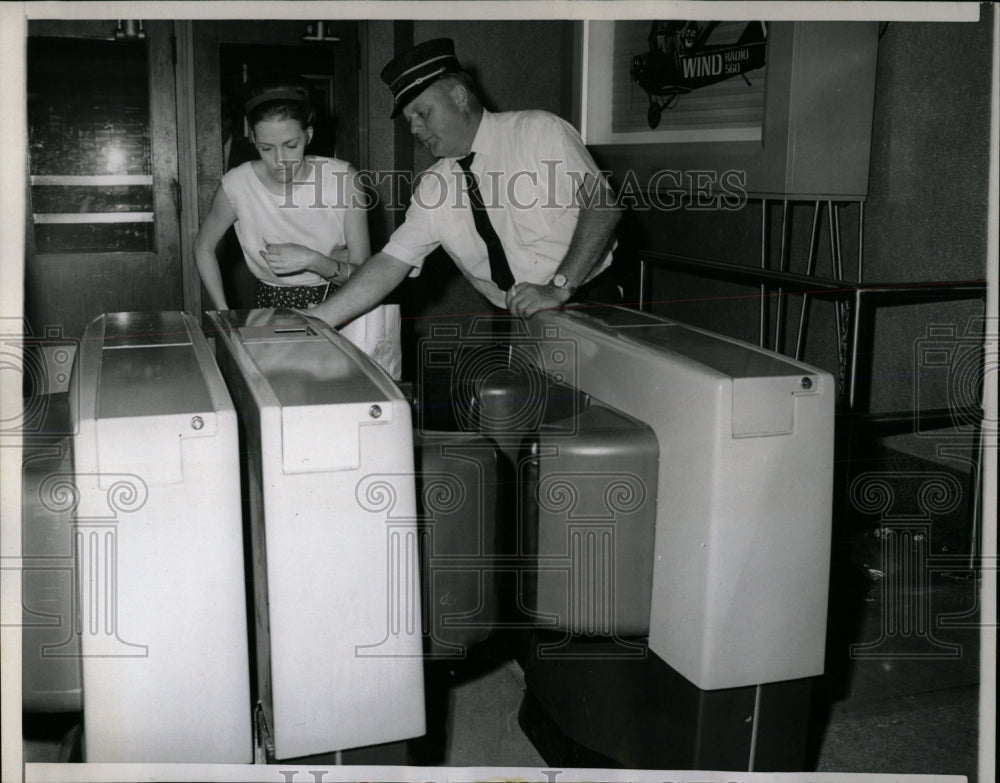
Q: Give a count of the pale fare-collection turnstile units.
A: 3